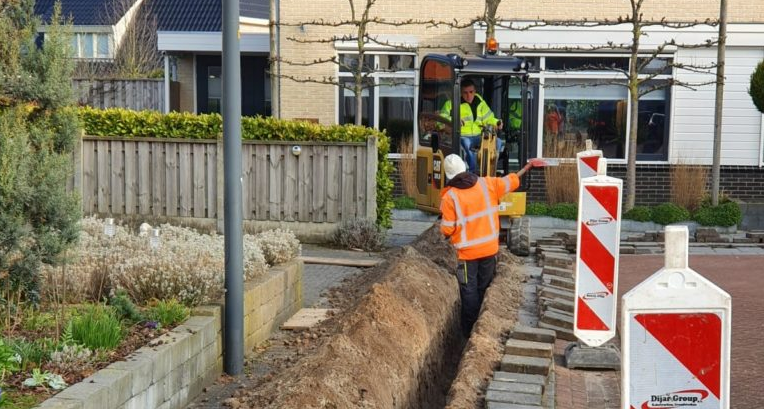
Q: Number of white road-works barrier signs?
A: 3